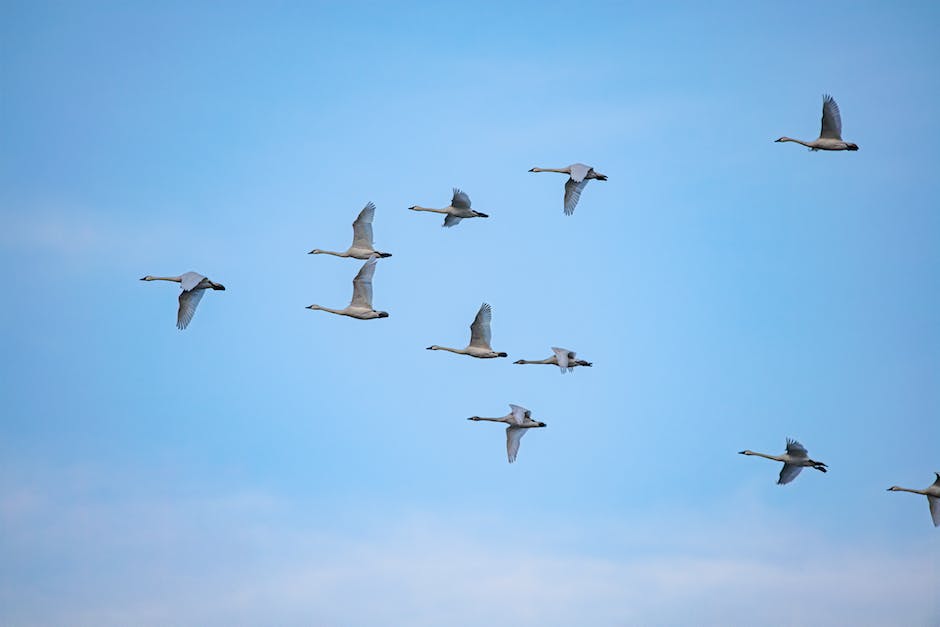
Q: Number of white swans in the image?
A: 11